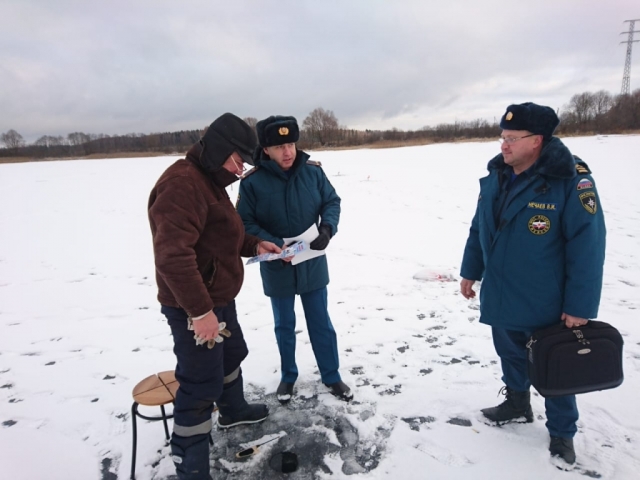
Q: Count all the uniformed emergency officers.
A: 2